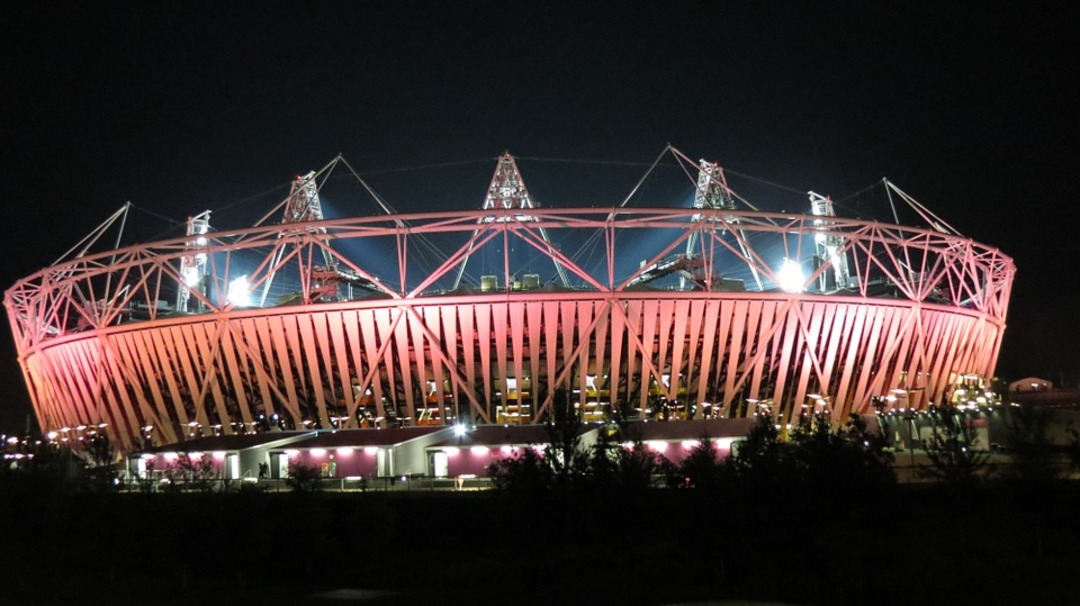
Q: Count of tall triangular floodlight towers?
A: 5